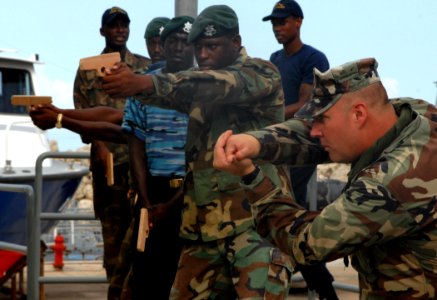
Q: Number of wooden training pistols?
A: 4